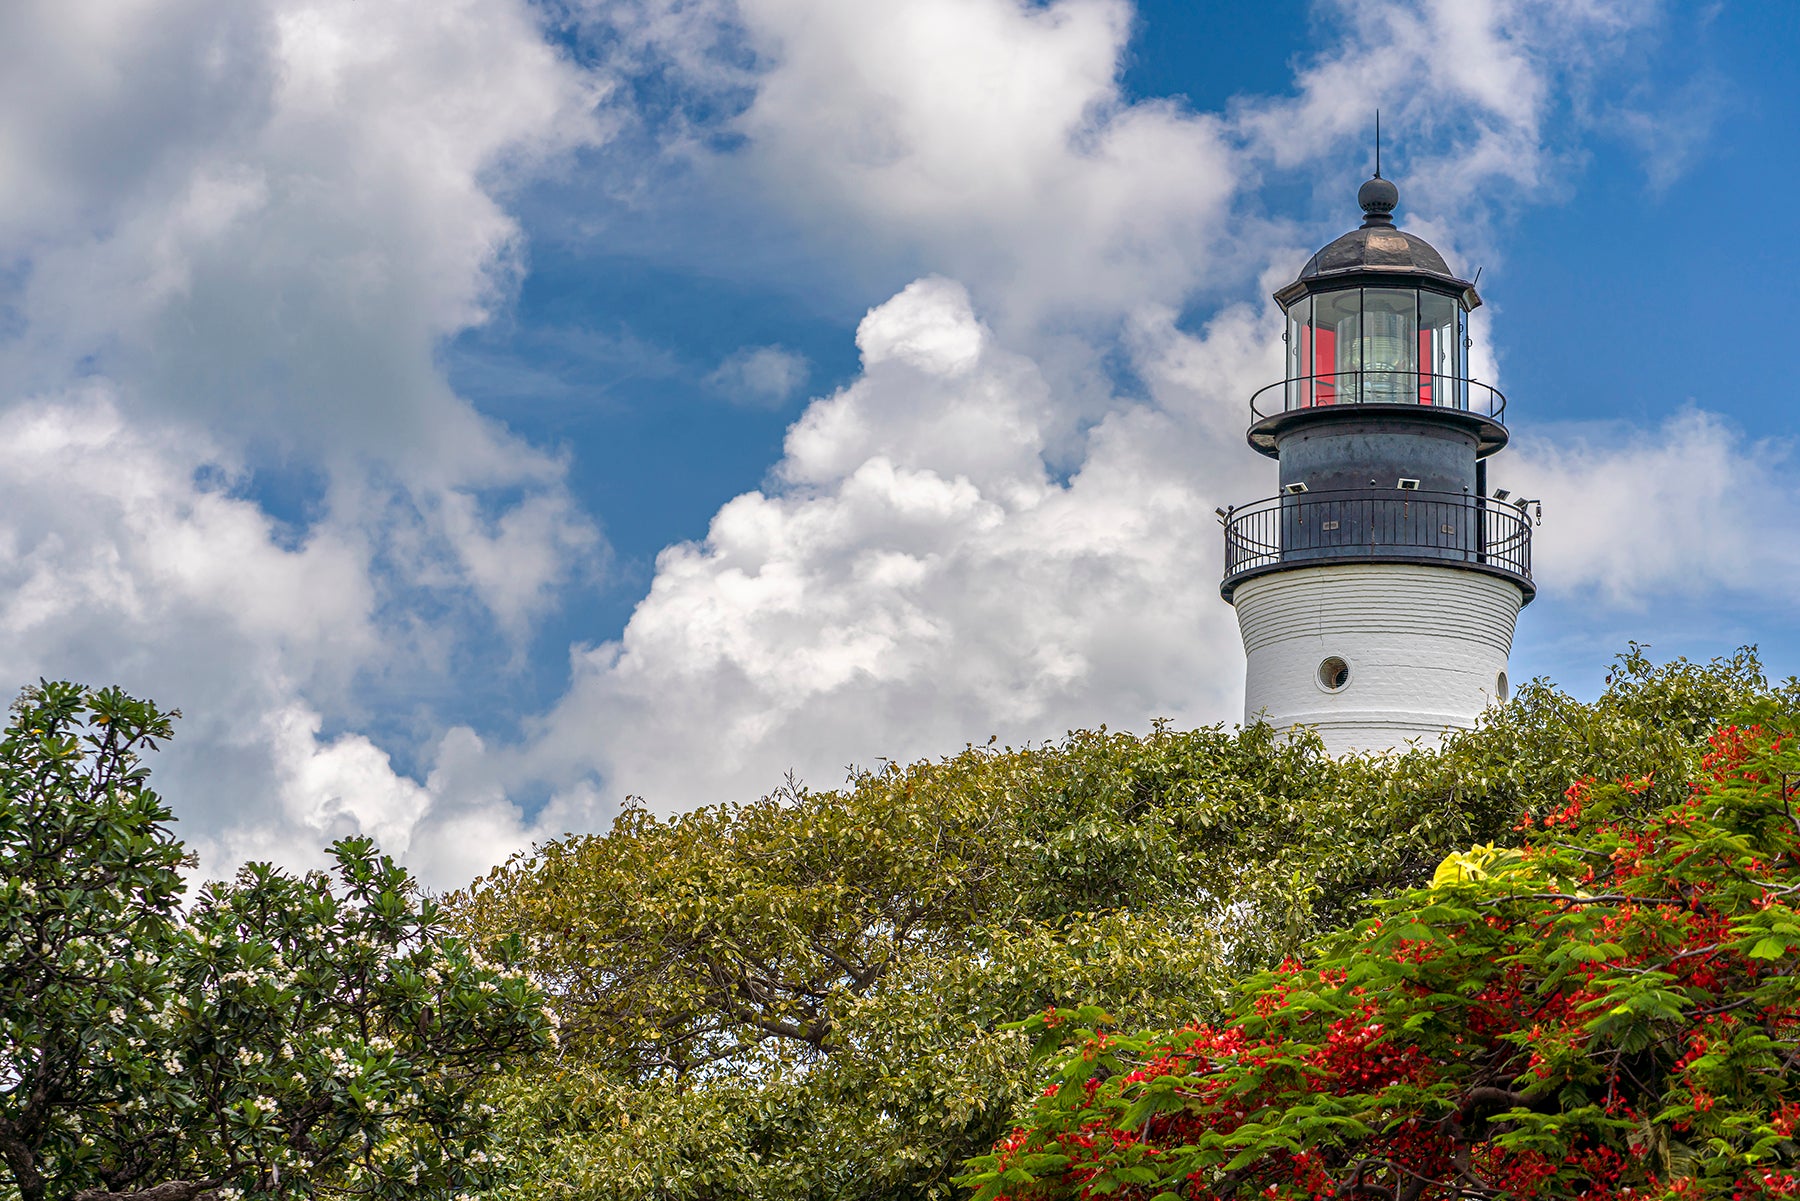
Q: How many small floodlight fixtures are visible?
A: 5